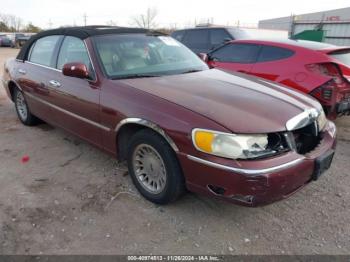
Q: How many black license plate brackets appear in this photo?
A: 1